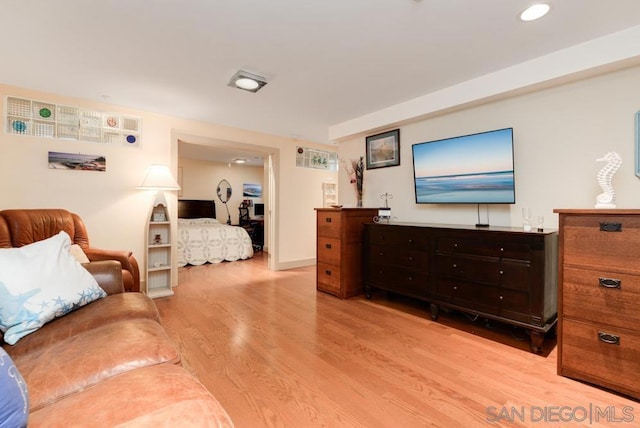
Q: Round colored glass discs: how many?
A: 5